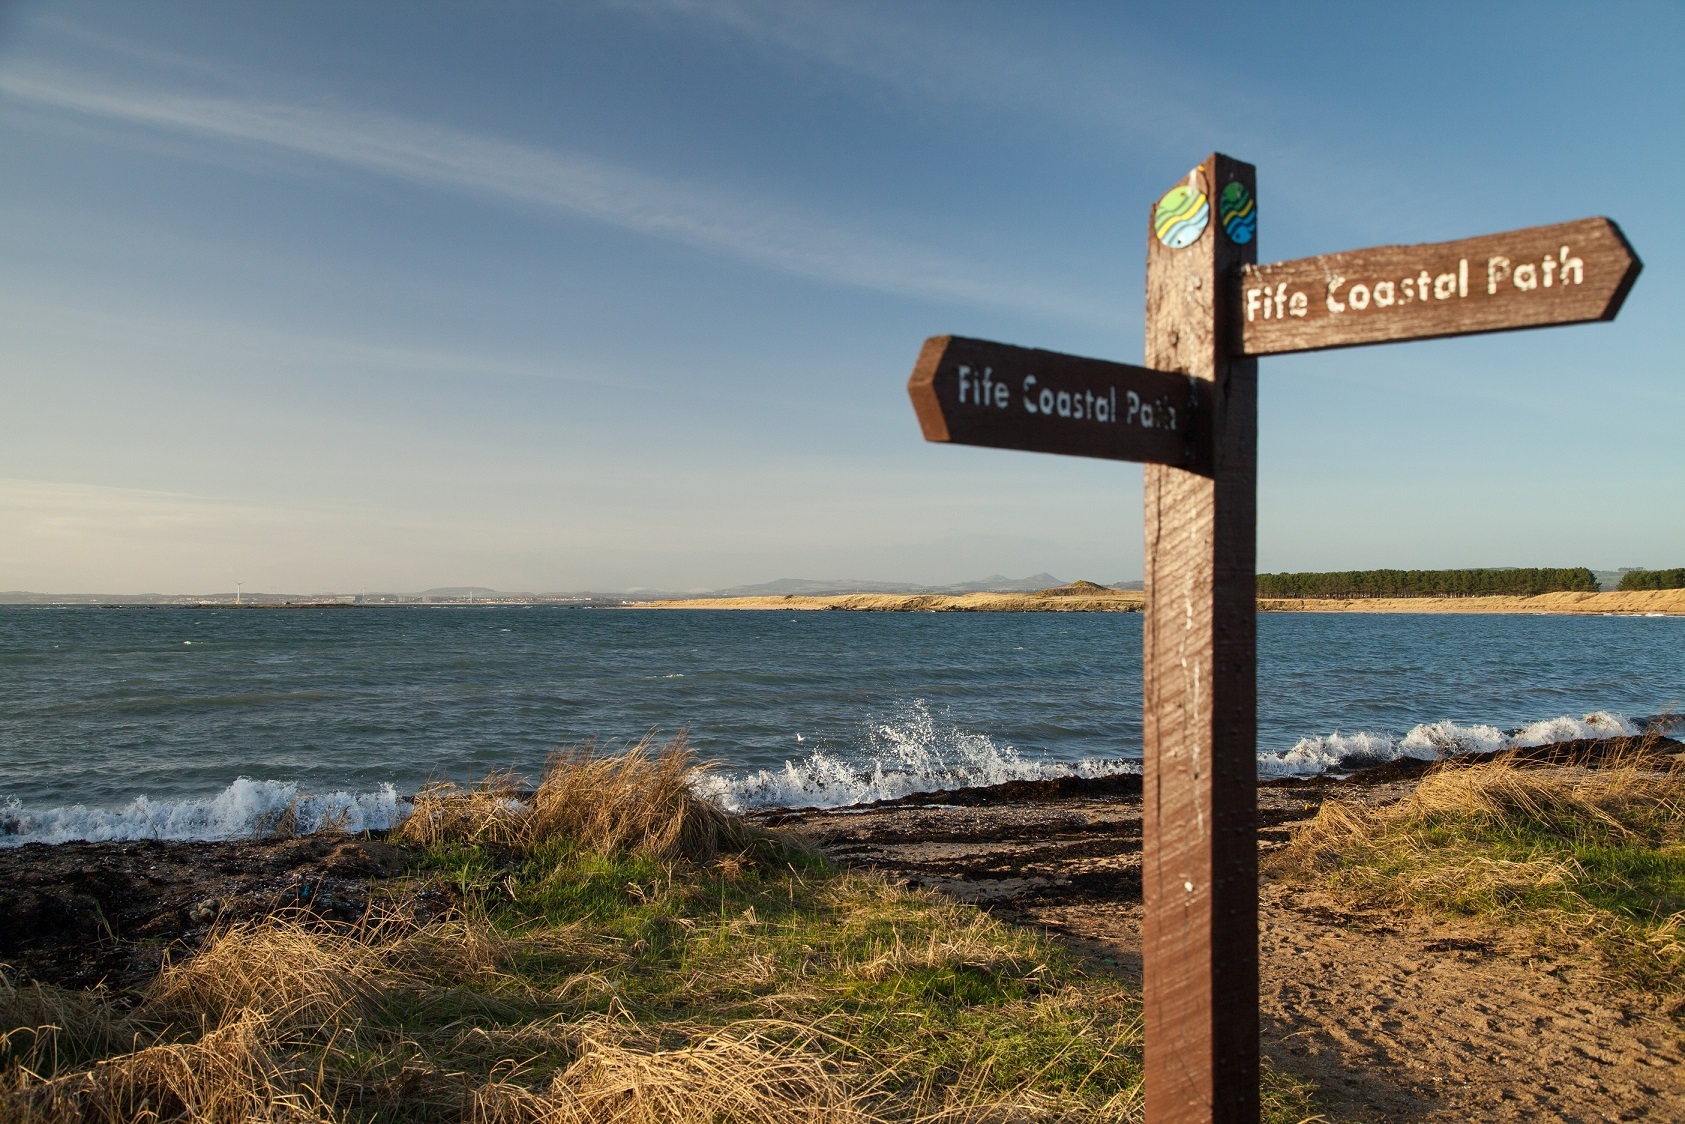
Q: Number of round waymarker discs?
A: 2